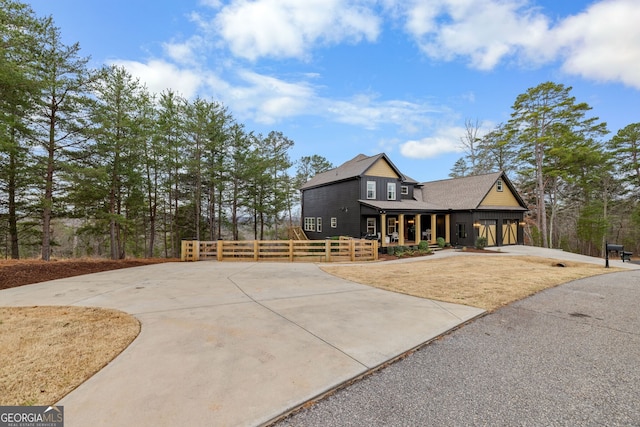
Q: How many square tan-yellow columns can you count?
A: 5